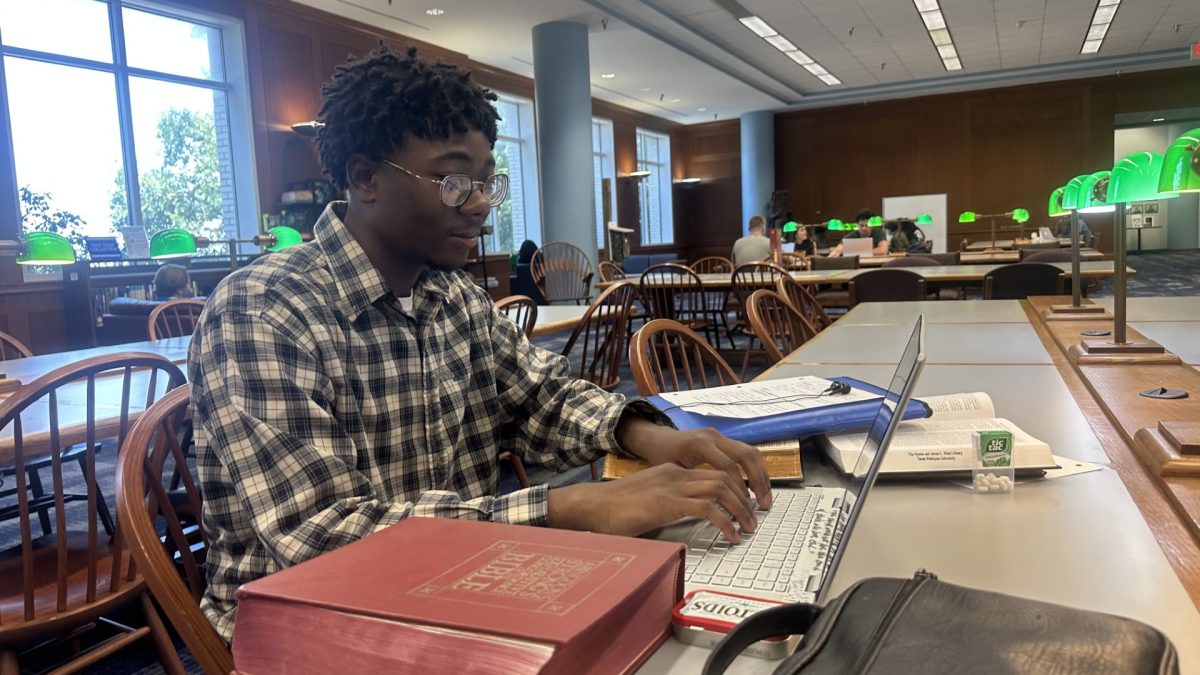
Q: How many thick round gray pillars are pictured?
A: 2